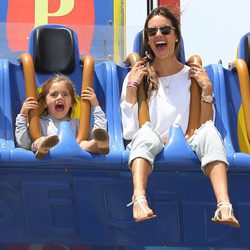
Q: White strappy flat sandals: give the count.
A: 2